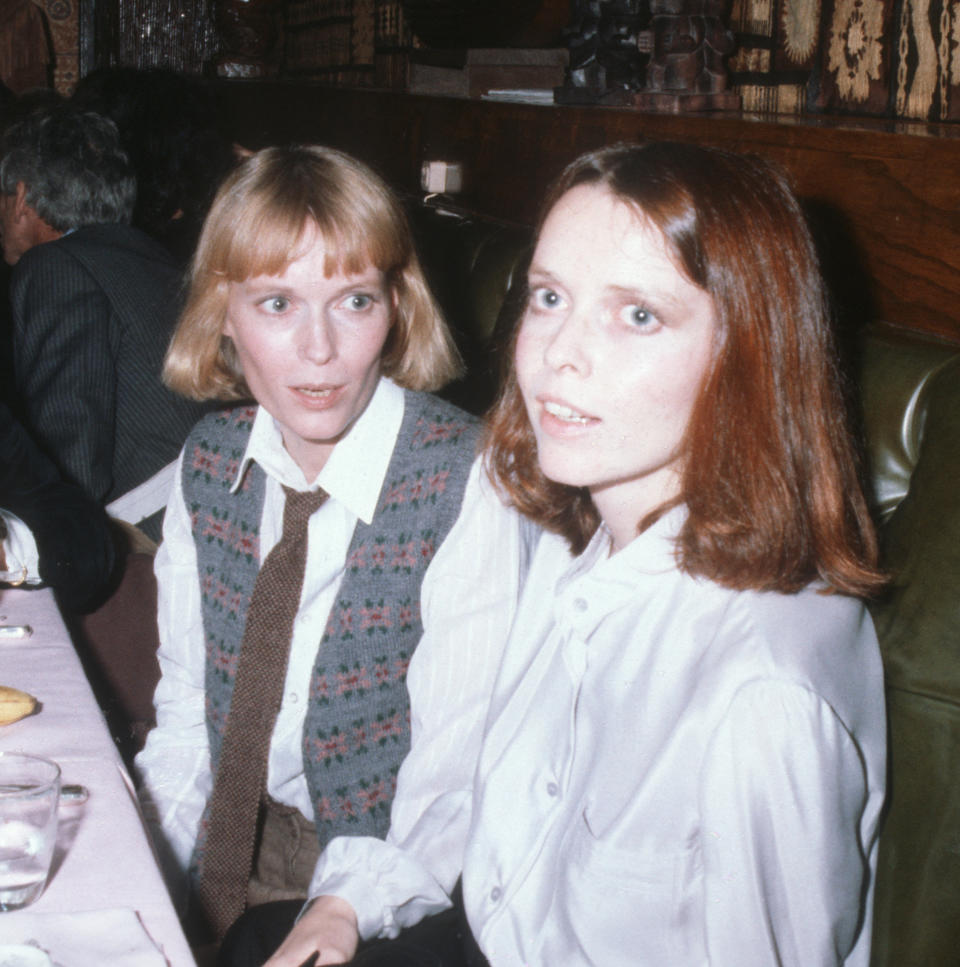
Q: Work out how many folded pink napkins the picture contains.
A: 1